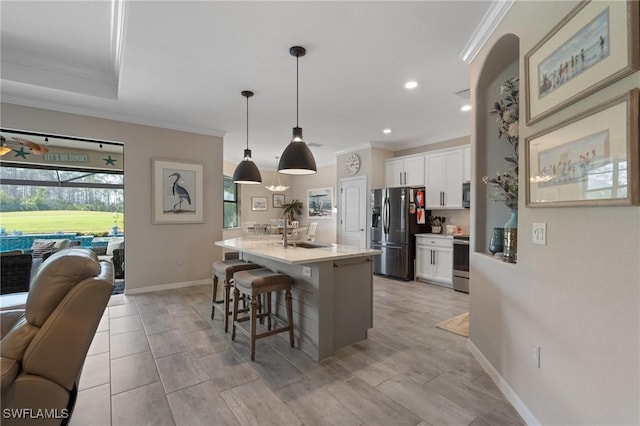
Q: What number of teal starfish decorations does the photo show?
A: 2